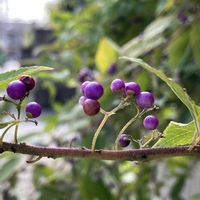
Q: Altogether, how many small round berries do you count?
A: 12